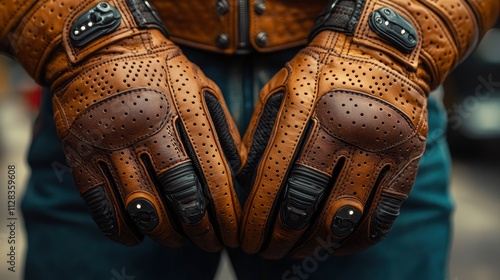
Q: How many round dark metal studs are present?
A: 4